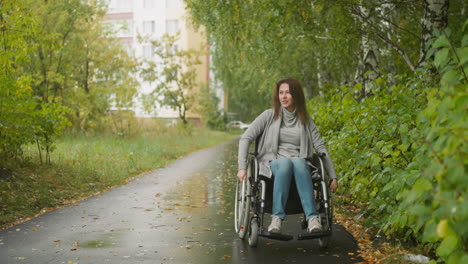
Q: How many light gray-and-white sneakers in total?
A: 2